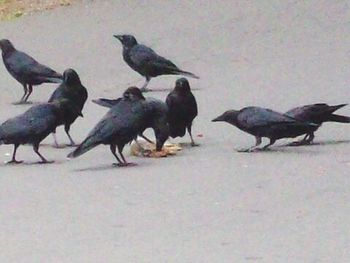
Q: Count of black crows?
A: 9